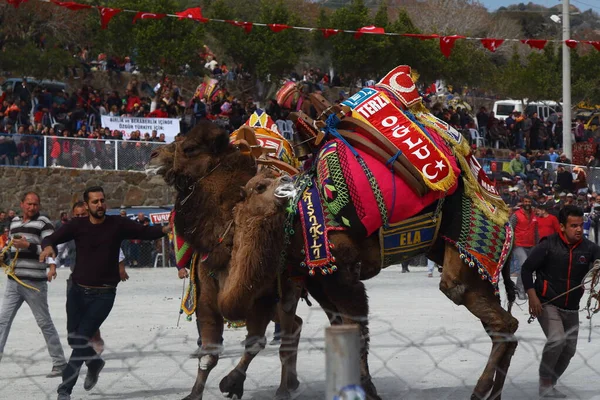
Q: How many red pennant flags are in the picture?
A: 15